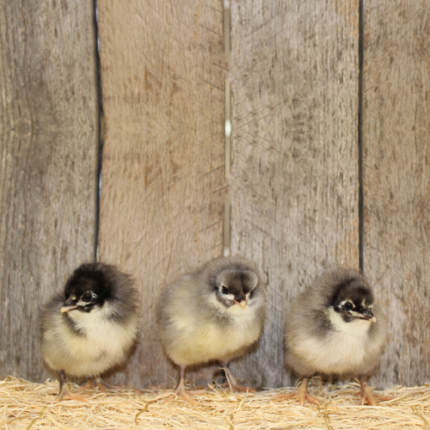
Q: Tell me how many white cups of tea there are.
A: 0